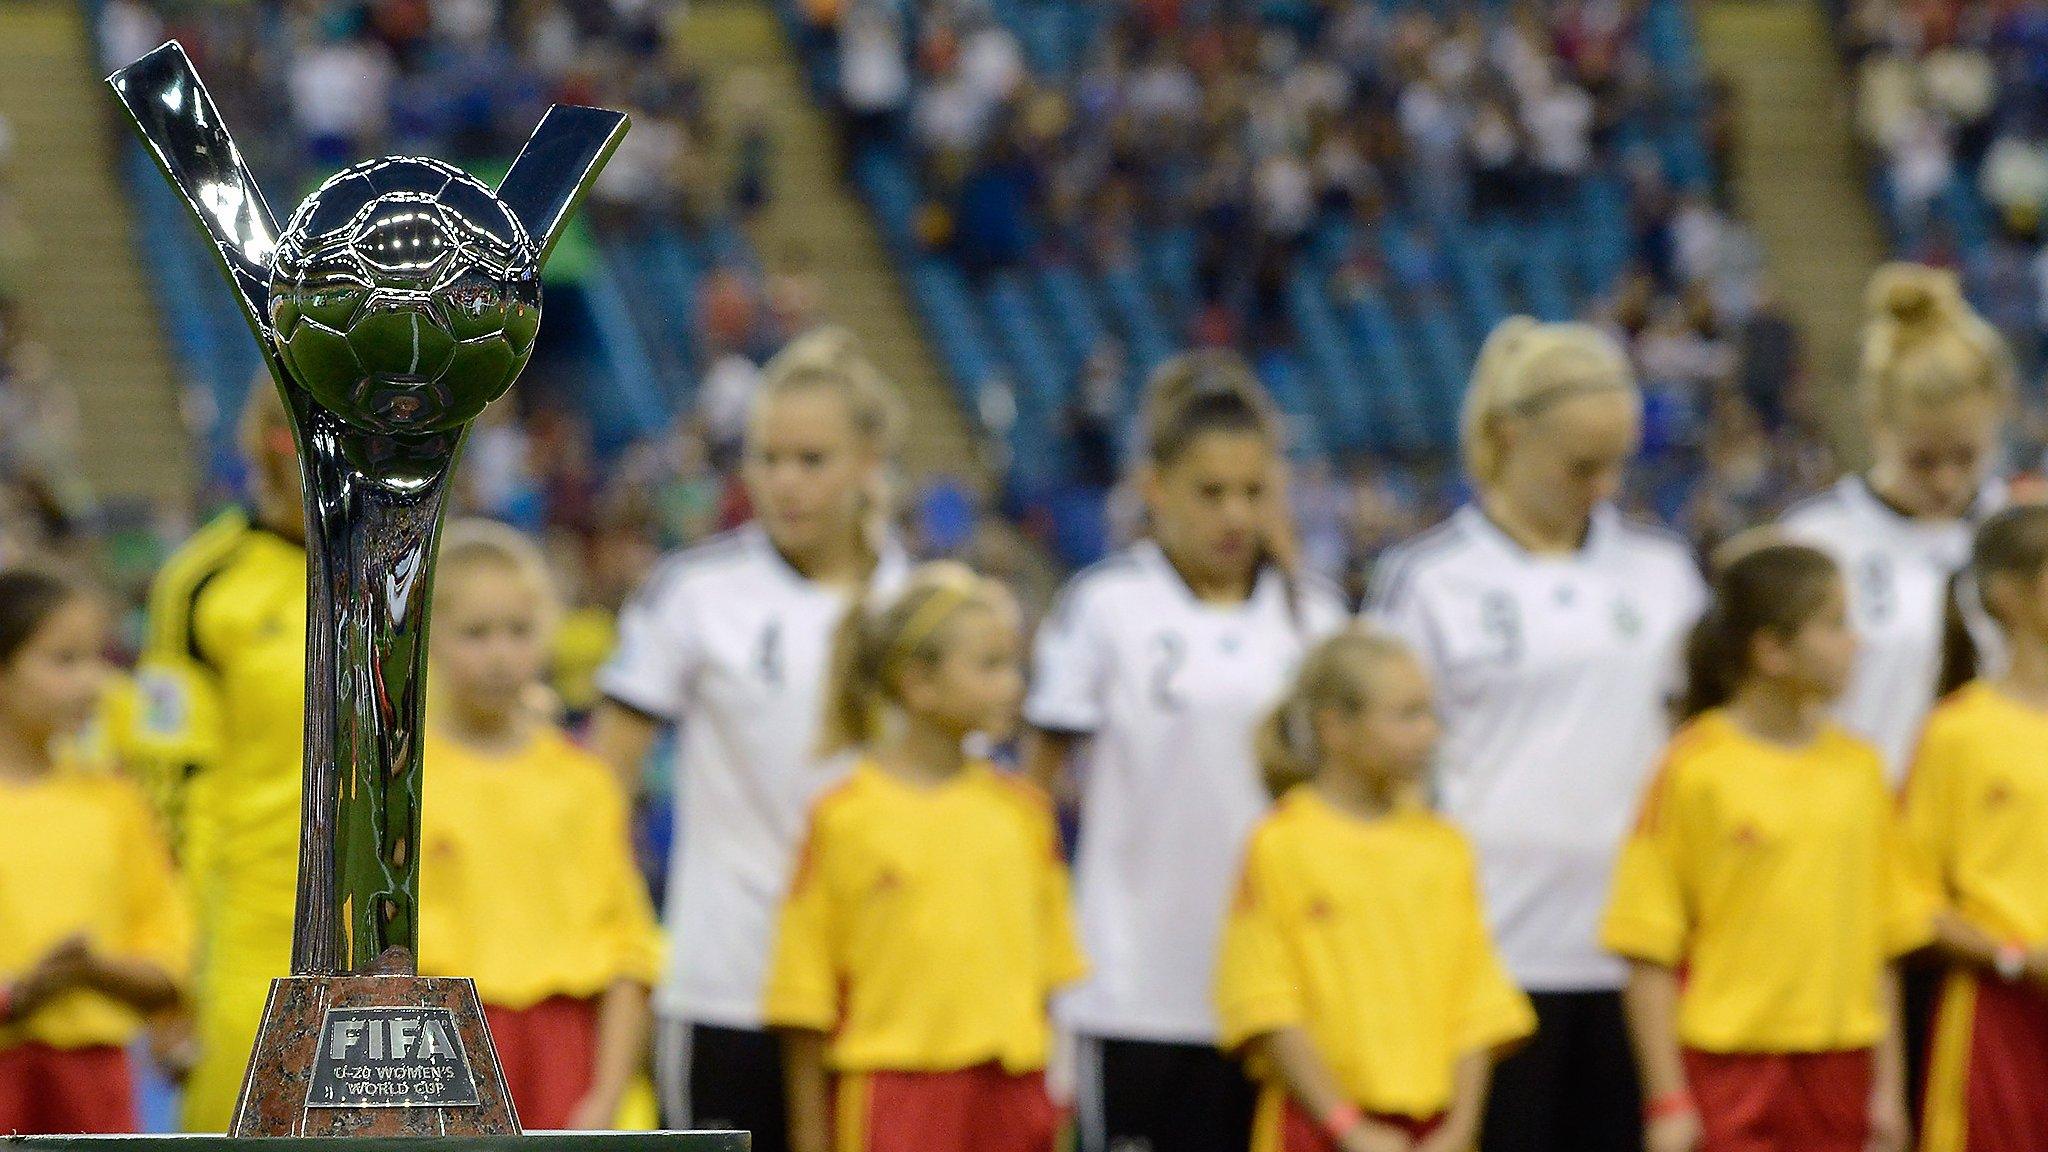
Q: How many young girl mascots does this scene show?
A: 6